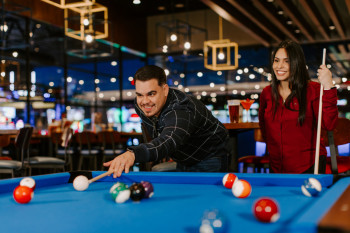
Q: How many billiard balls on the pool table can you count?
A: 11